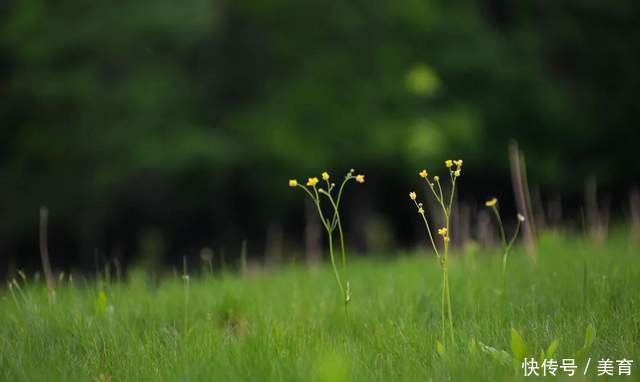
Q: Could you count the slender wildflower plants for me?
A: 3